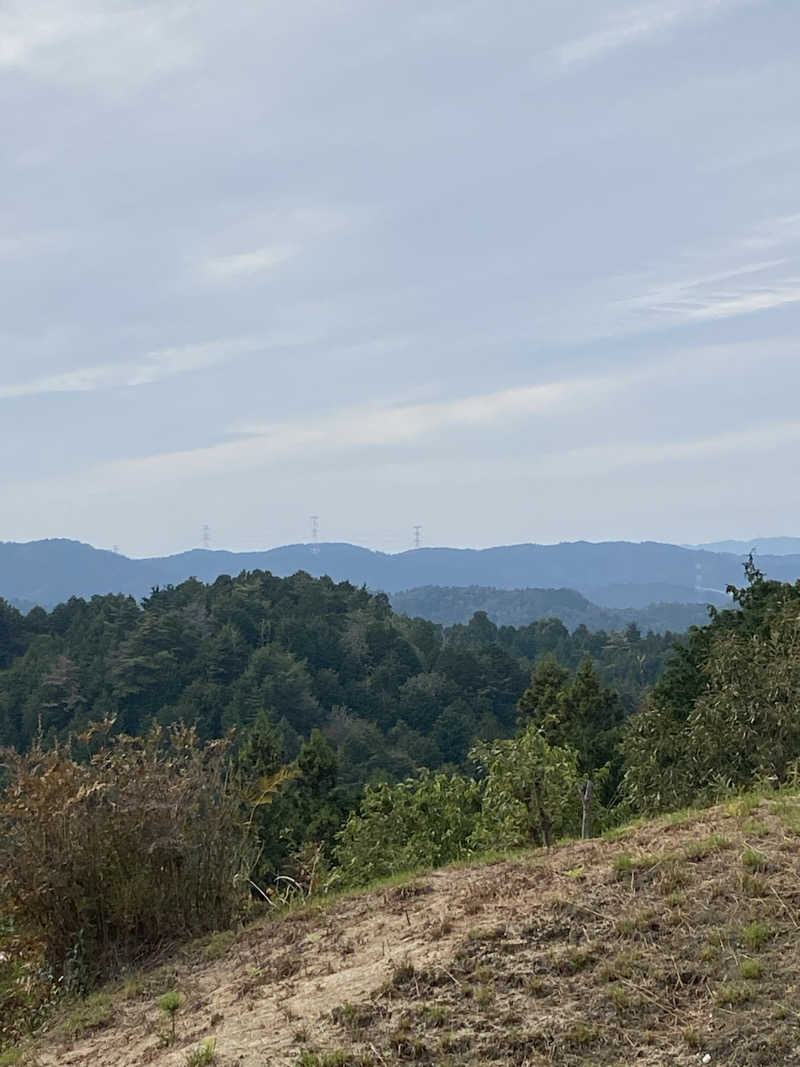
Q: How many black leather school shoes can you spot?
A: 0